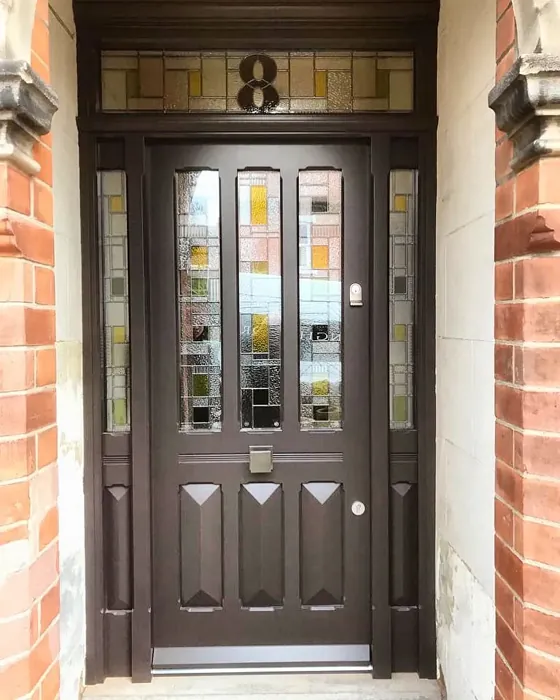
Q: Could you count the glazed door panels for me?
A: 3